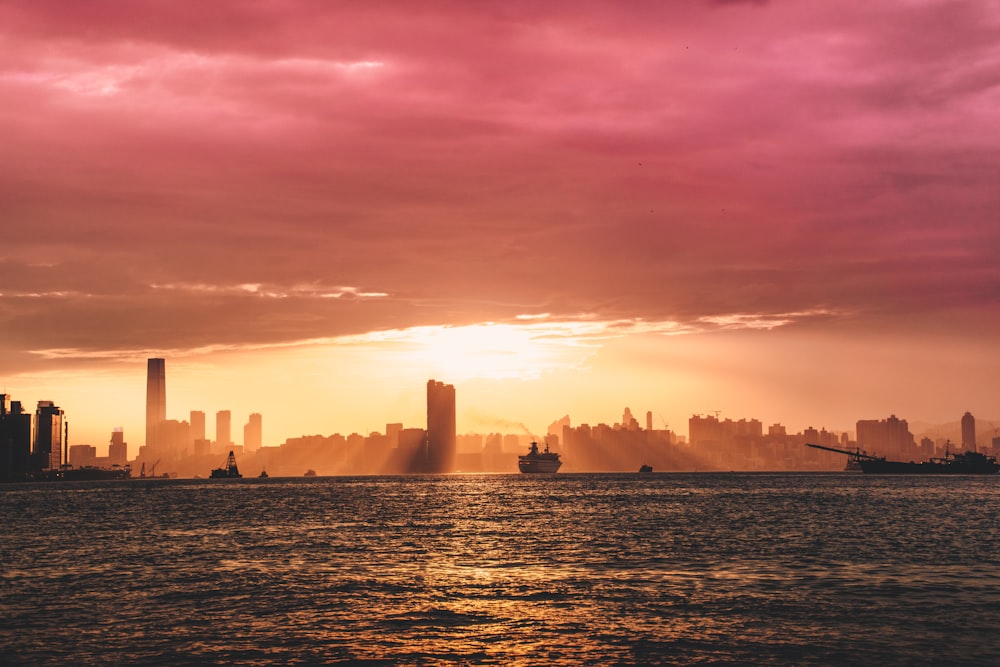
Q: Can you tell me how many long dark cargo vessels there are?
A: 1